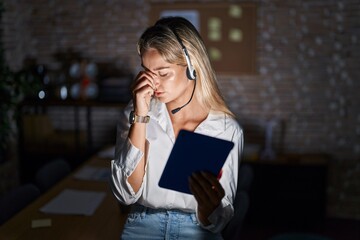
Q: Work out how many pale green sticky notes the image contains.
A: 5